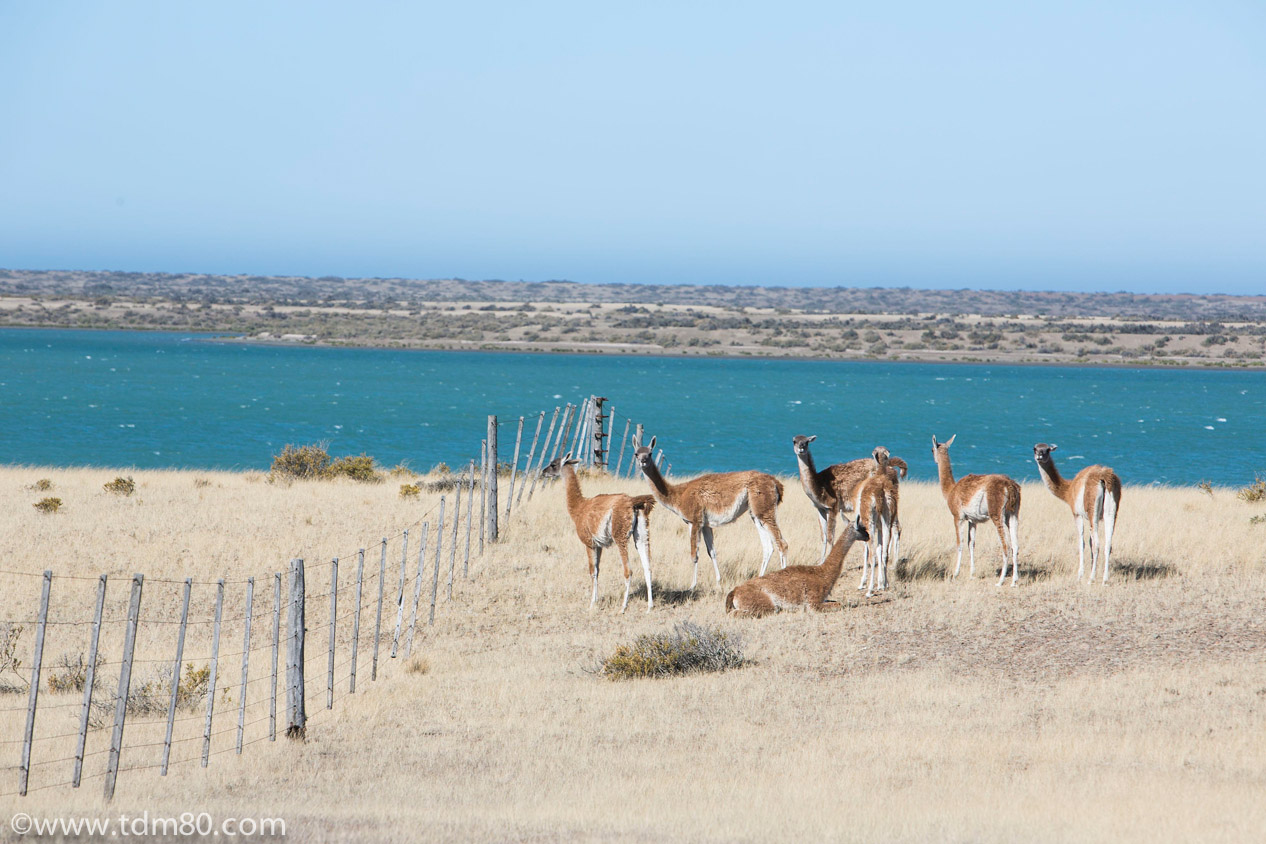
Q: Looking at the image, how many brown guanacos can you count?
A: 7